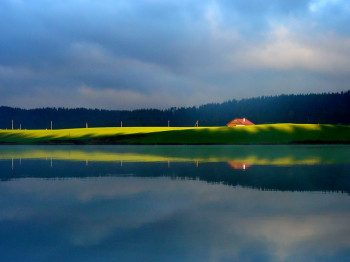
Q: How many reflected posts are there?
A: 7